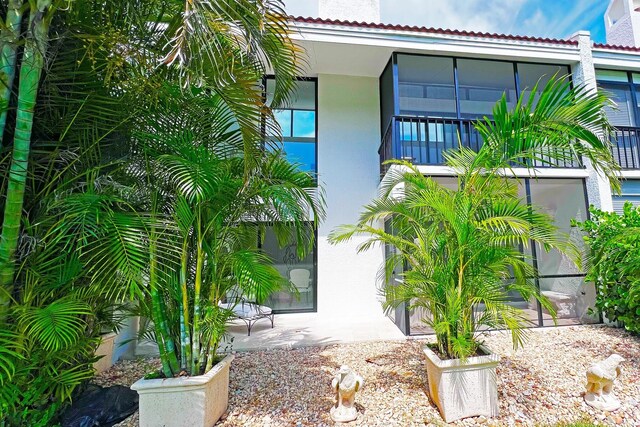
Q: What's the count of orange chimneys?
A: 0